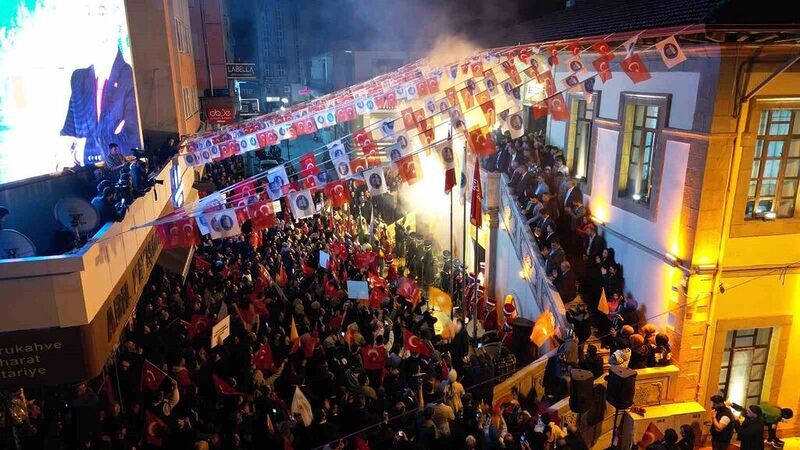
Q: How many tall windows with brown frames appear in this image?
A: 4